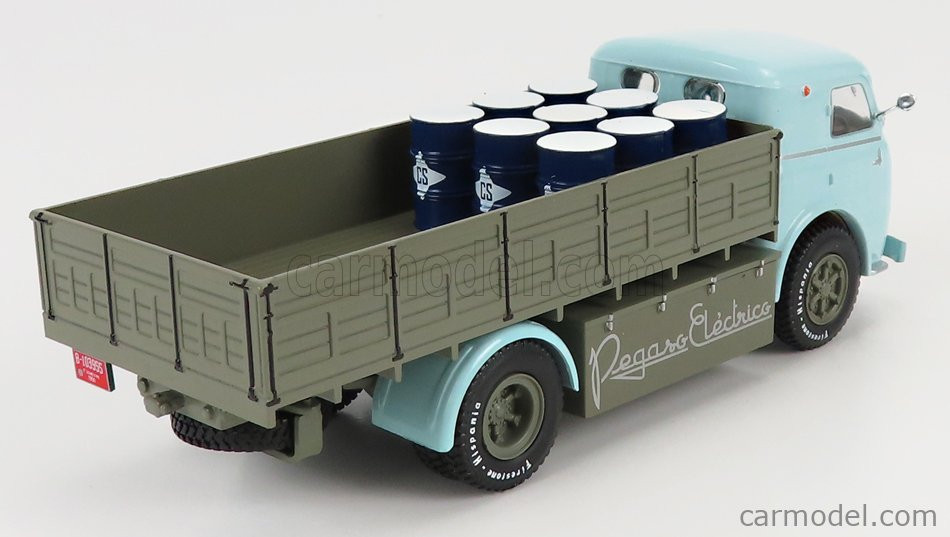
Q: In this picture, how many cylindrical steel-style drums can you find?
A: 9